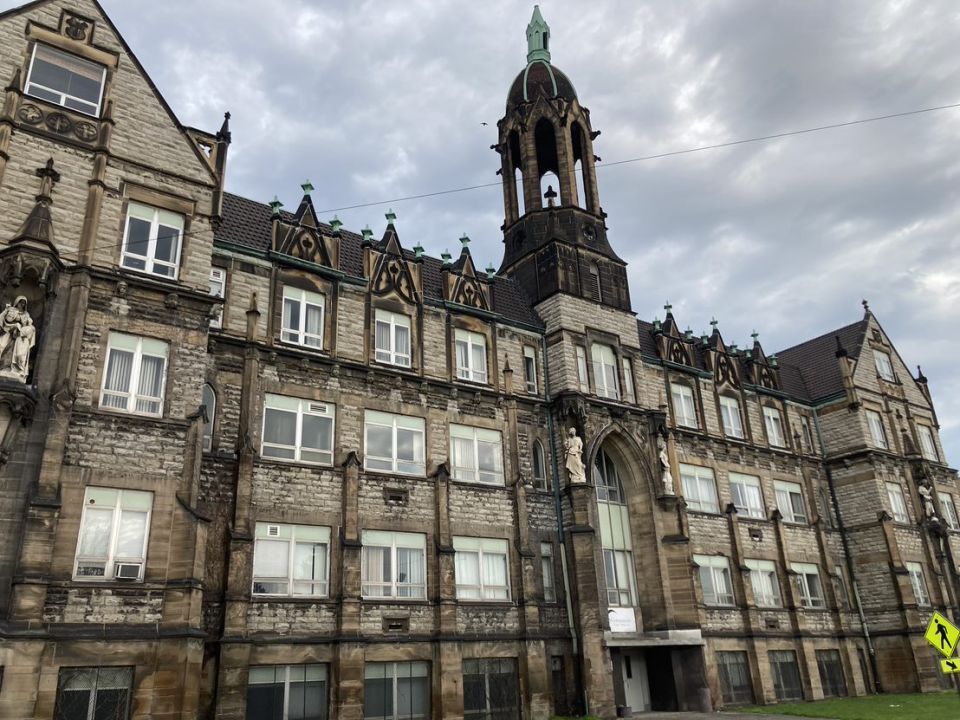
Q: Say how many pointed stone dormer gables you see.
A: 6